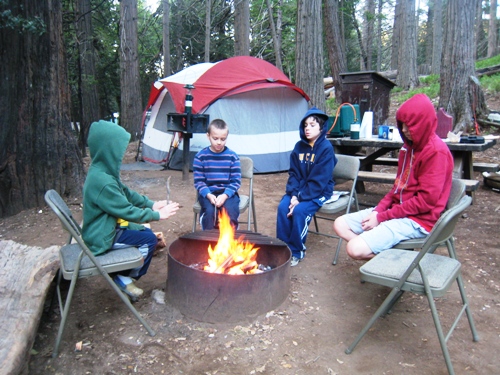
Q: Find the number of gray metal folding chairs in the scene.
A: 5